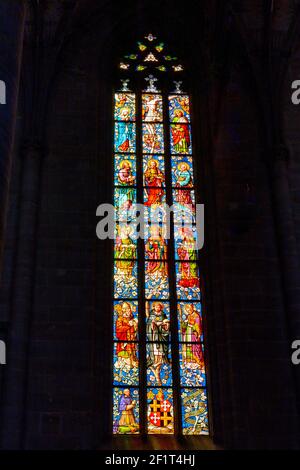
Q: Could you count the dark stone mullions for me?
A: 2